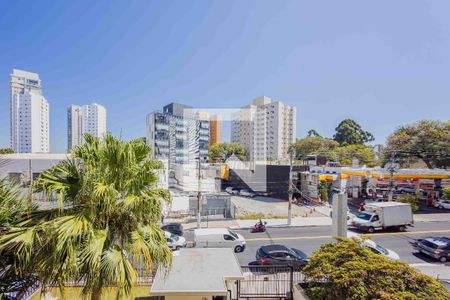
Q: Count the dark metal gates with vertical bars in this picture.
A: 1